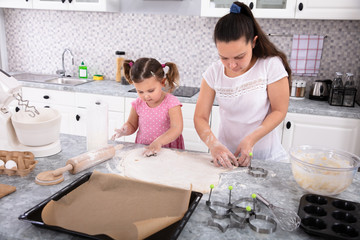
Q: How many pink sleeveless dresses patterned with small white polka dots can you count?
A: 1